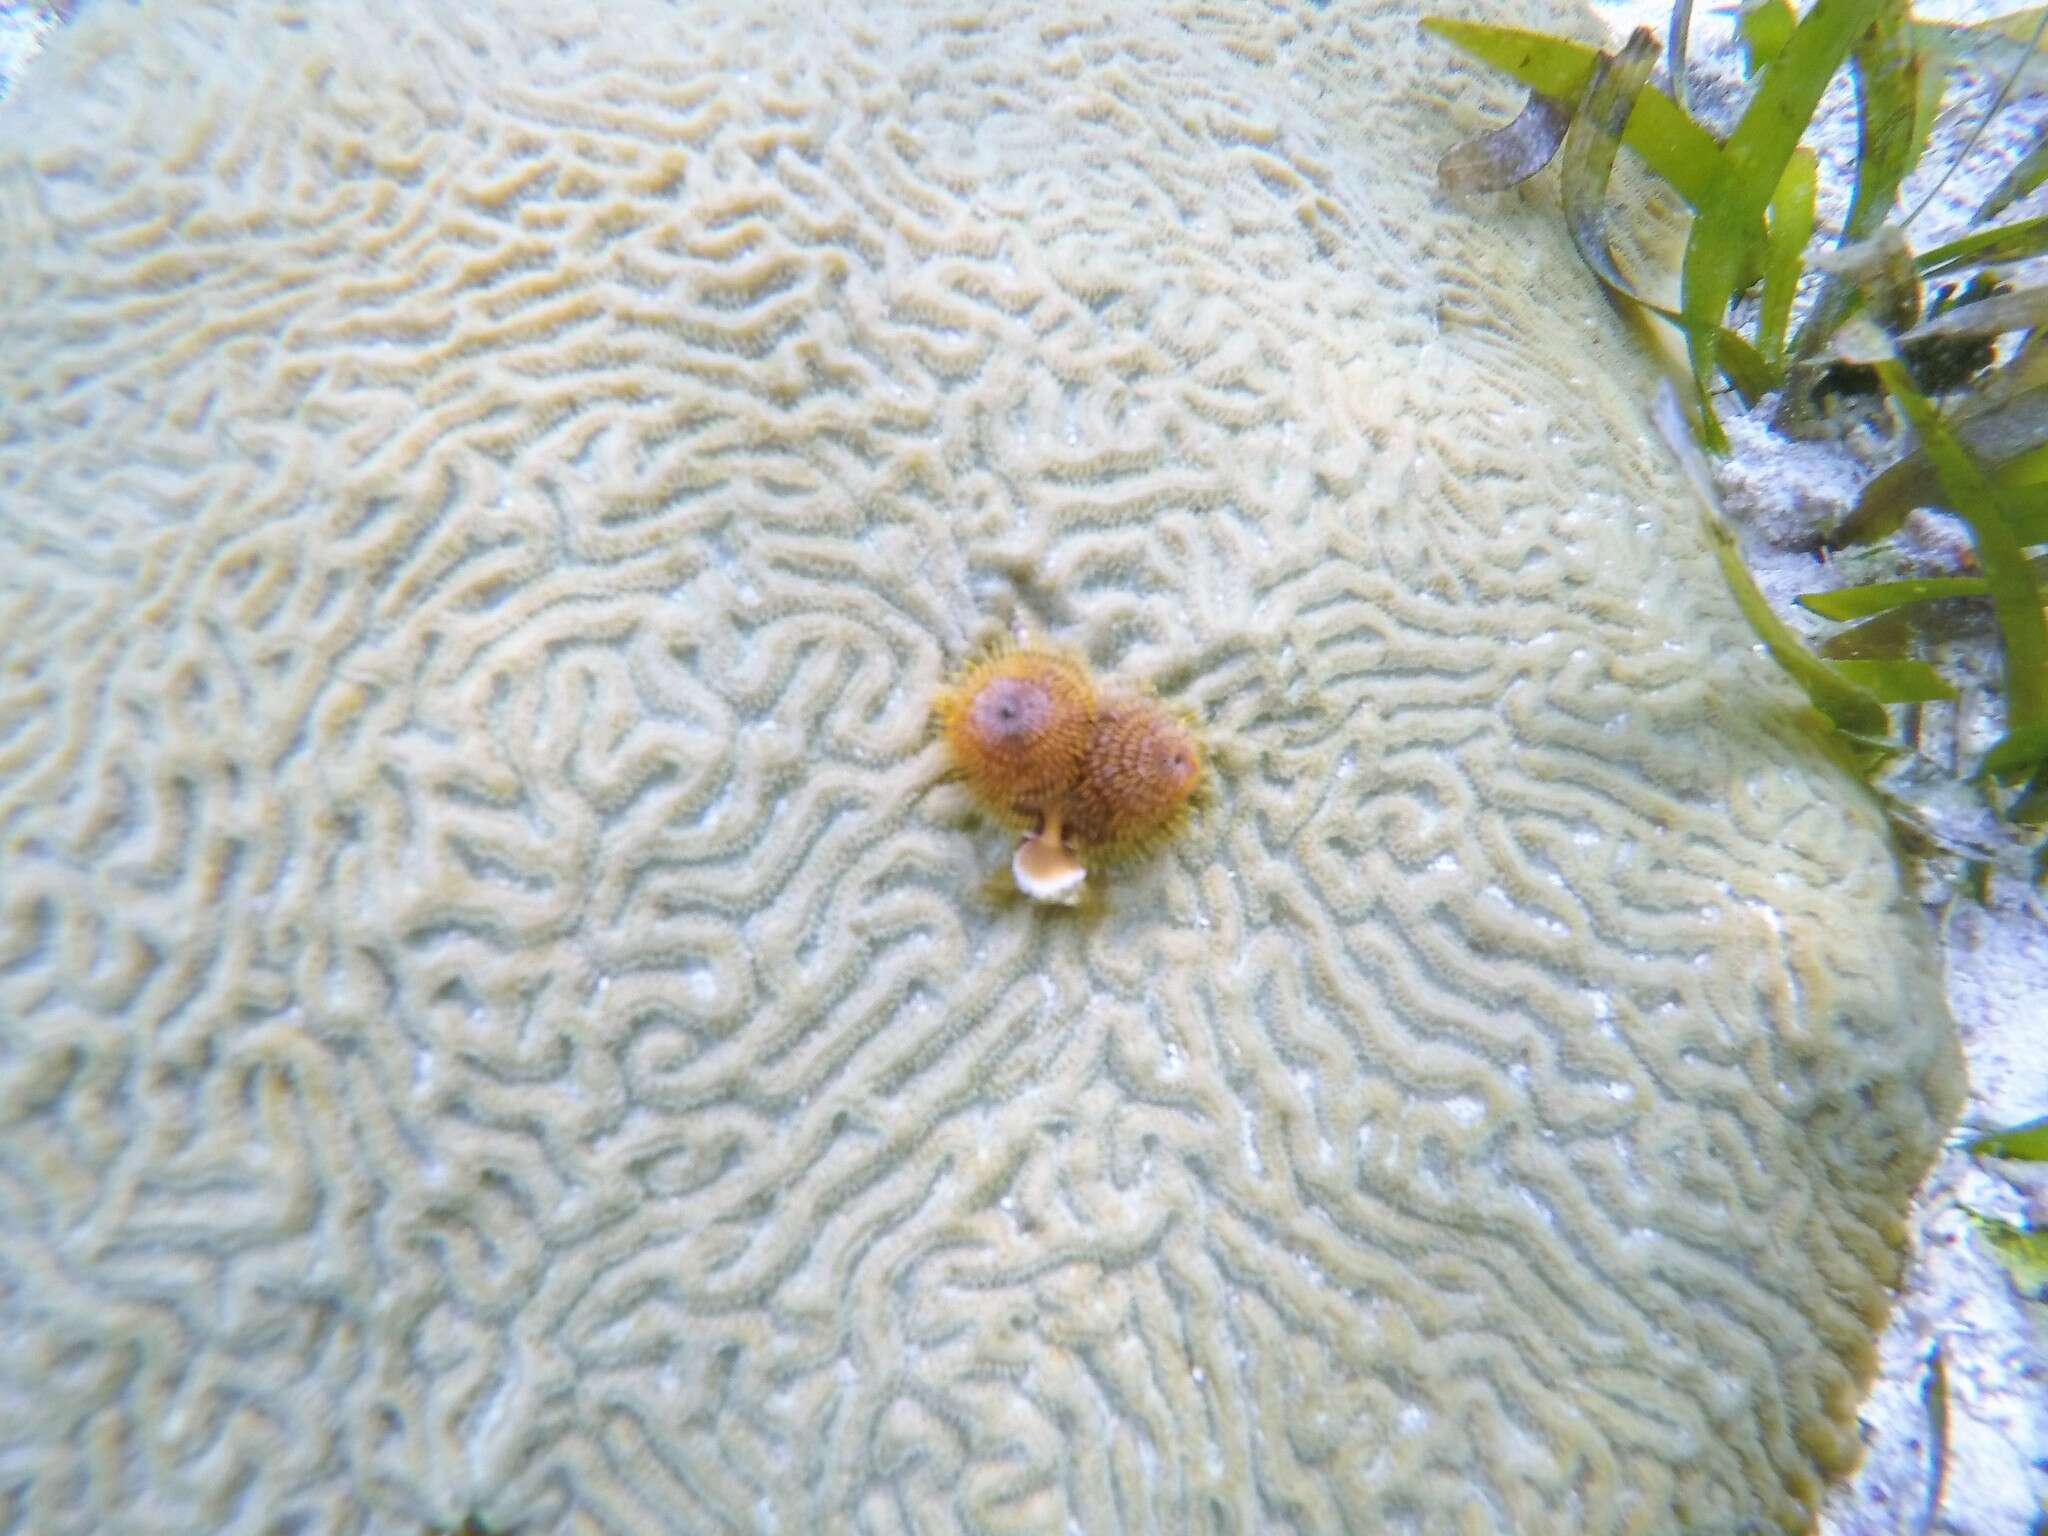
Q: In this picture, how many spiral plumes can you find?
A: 2